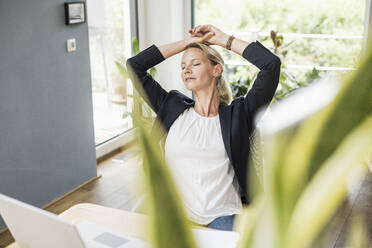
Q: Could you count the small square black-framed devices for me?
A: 1